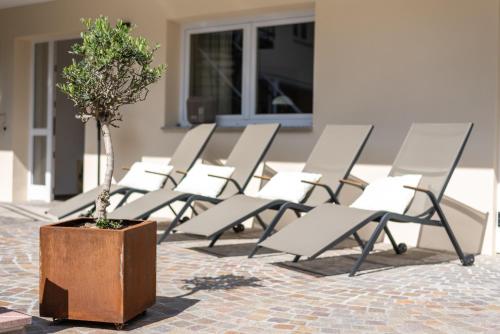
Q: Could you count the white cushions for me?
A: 4